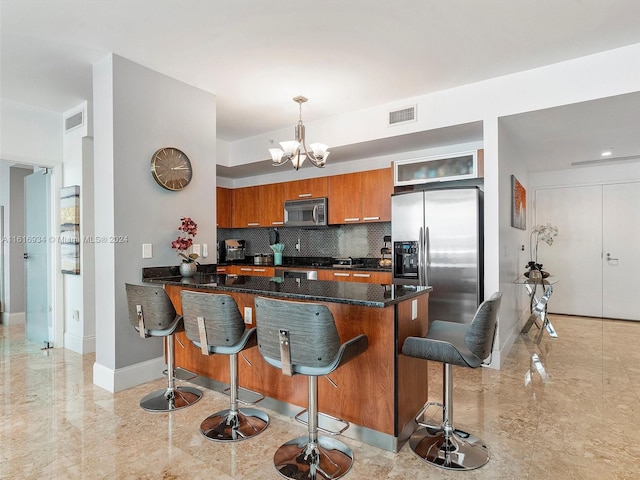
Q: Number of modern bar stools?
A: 4